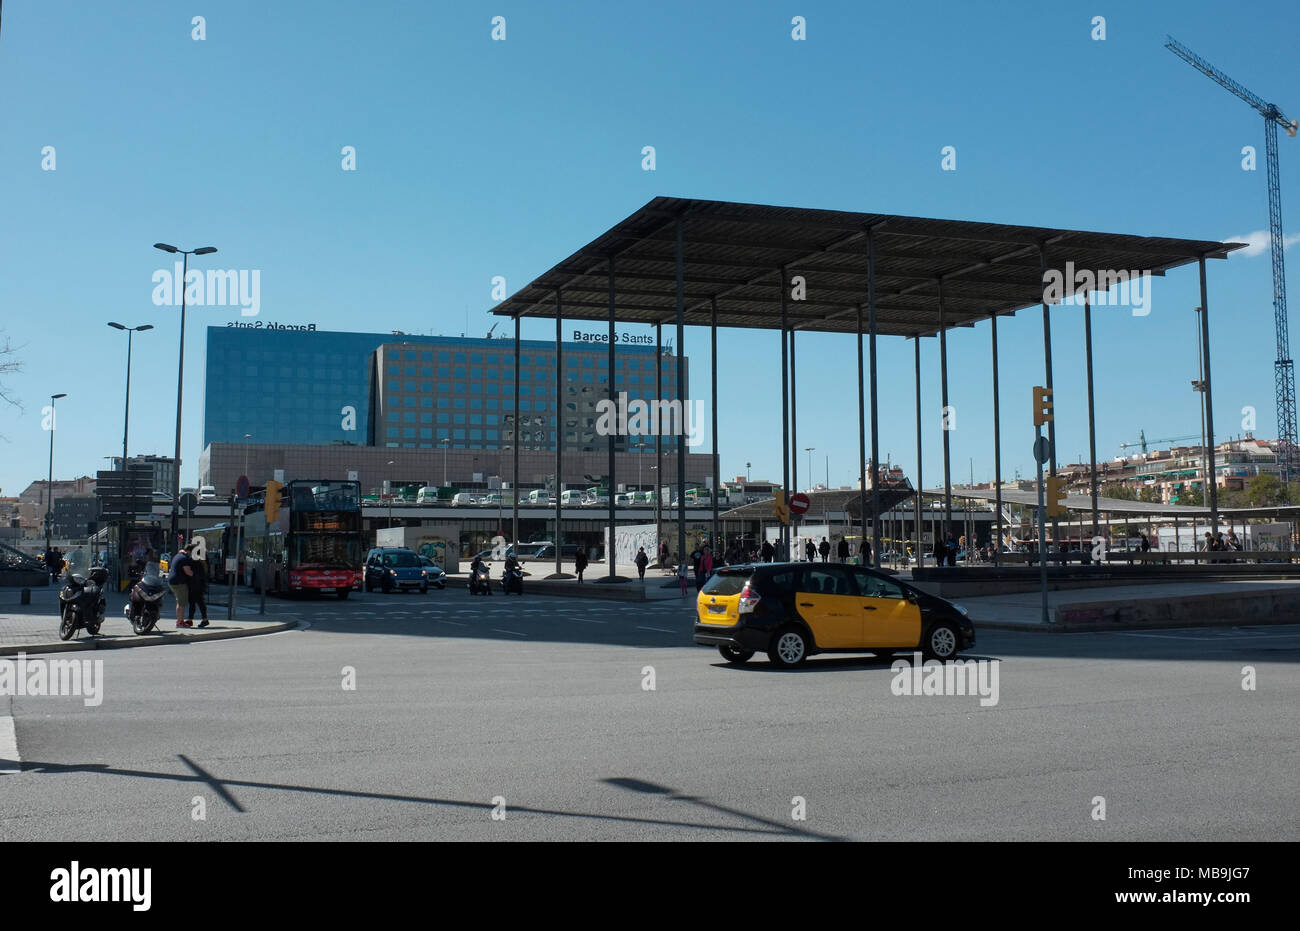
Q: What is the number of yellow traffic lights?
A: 4